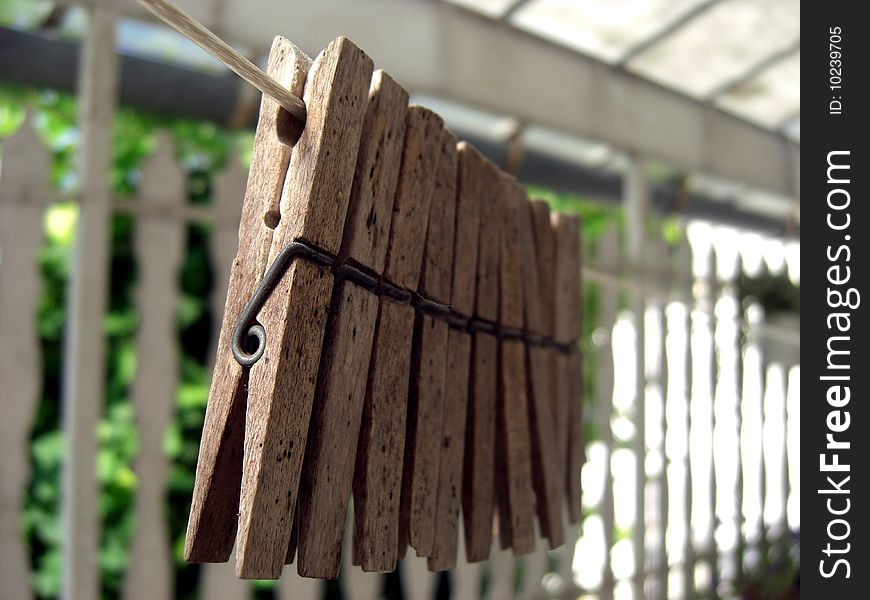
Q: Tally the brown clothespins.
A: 10